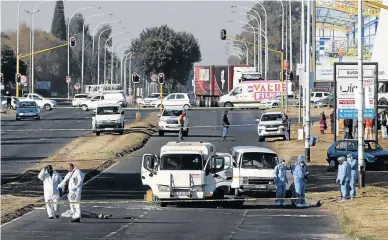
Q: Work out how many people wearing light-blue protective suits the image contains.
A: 4